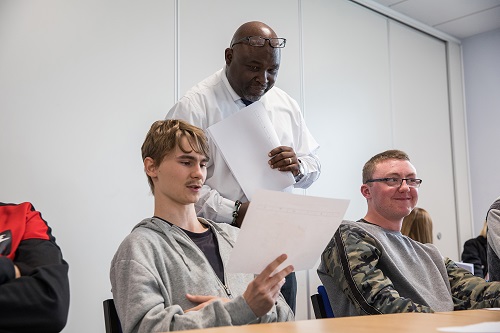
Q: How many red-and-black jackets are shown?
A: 1